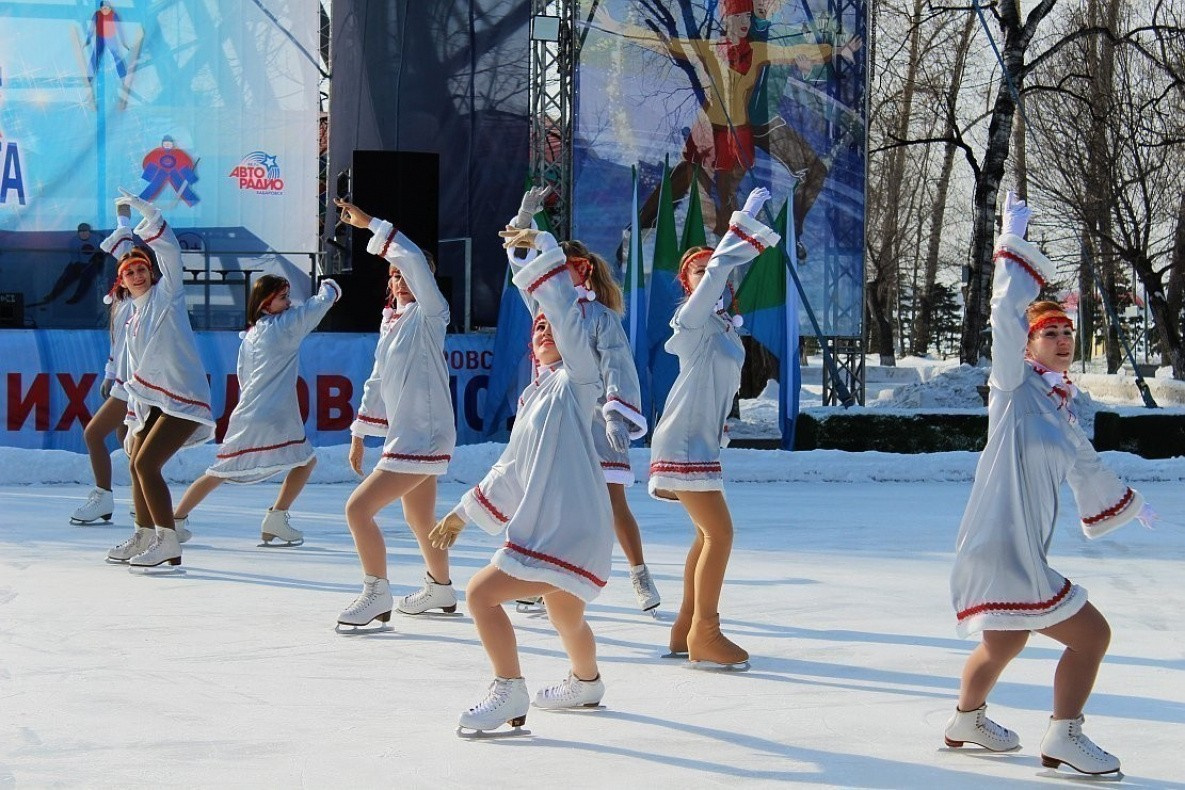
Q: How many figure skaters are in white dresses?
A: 8